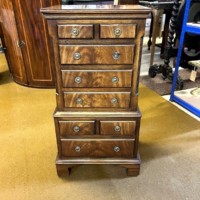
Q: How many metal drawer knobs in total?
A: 12